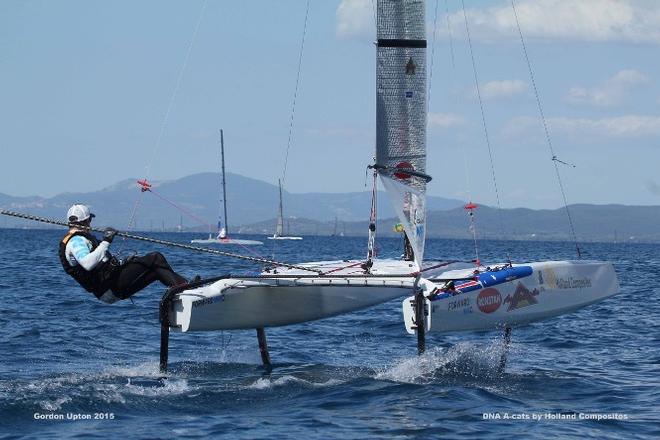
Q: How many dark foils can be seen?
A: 4